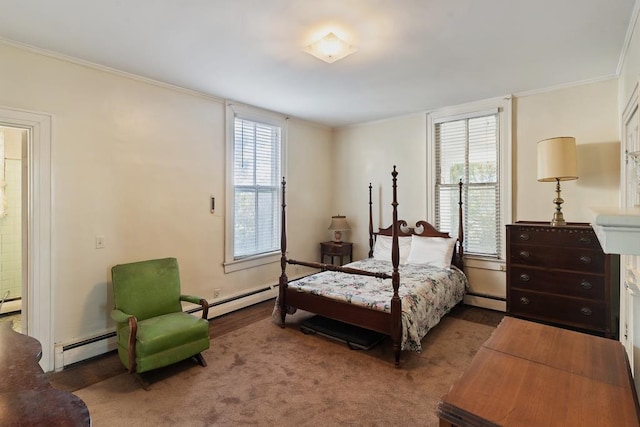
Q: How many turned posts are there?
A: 4